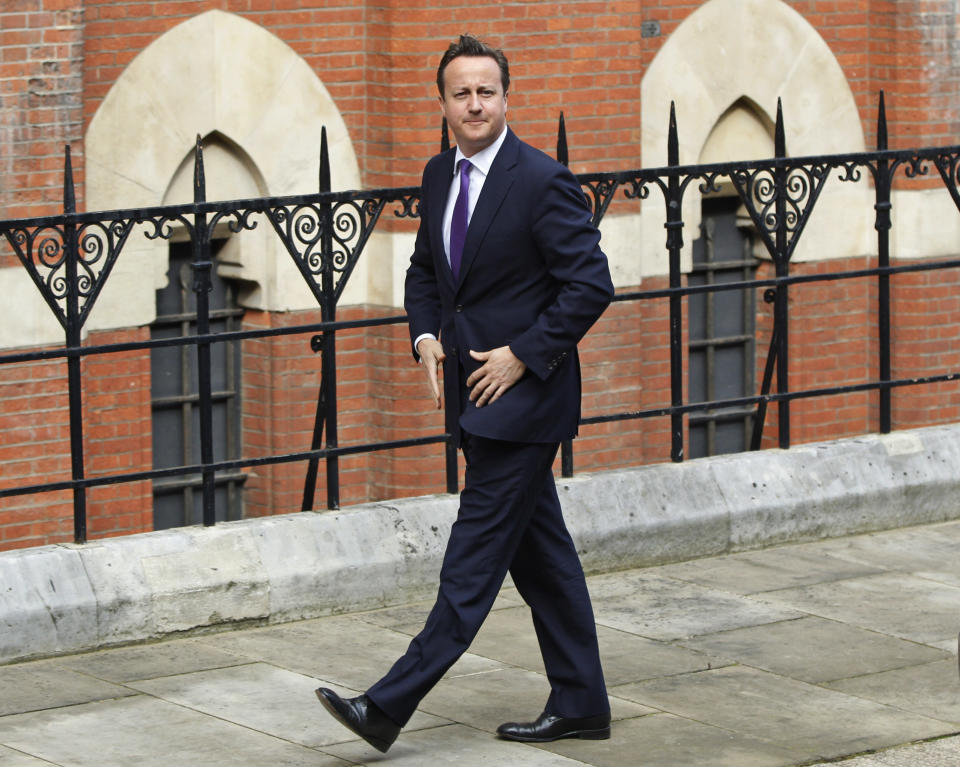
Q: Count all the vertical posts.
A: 8